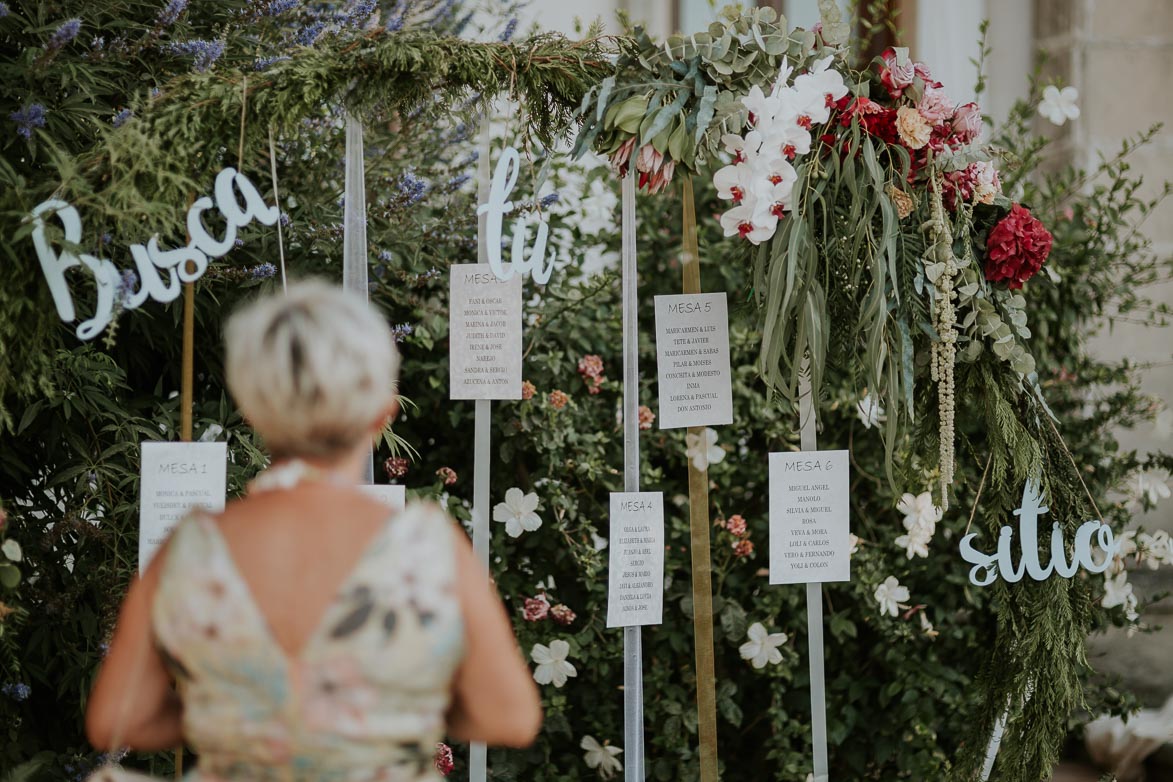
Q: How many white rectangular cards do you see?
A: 6